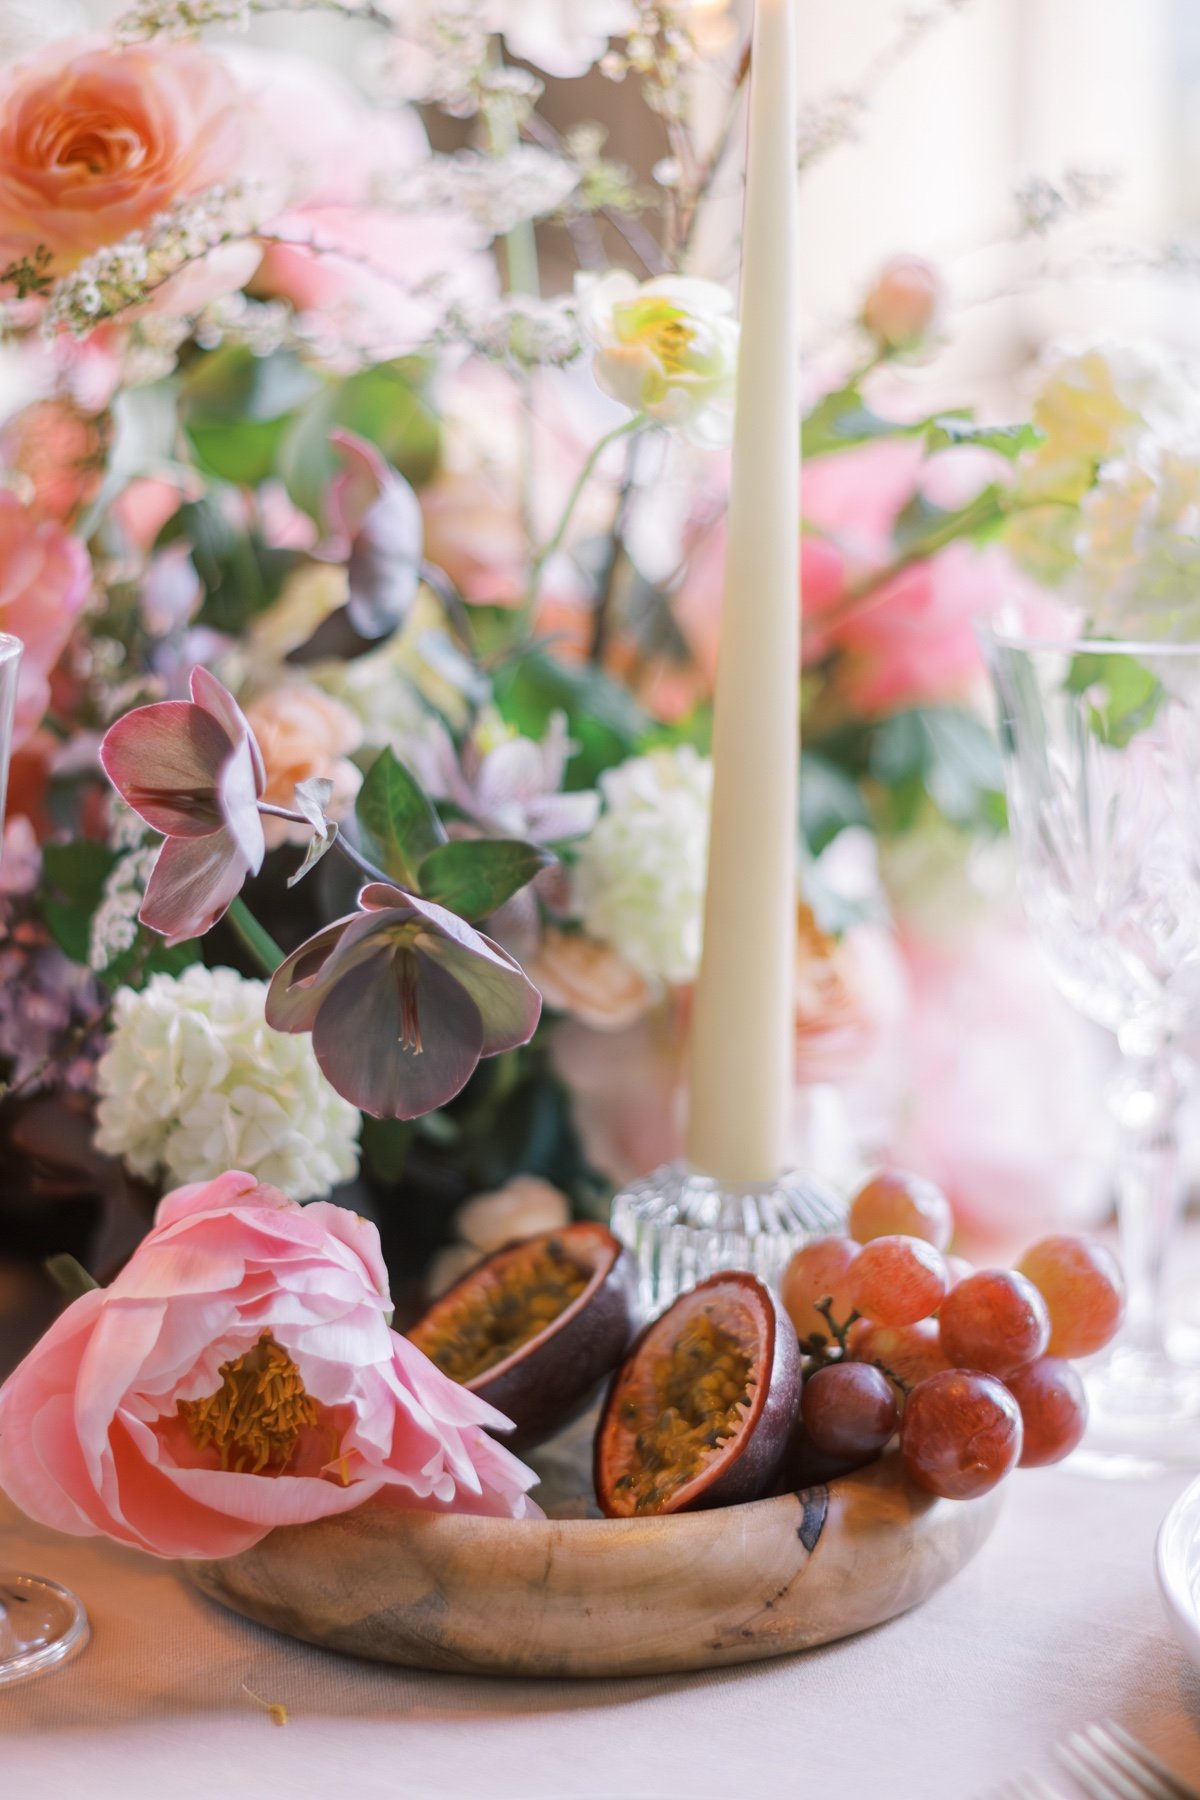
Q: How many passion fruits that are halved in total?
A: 2